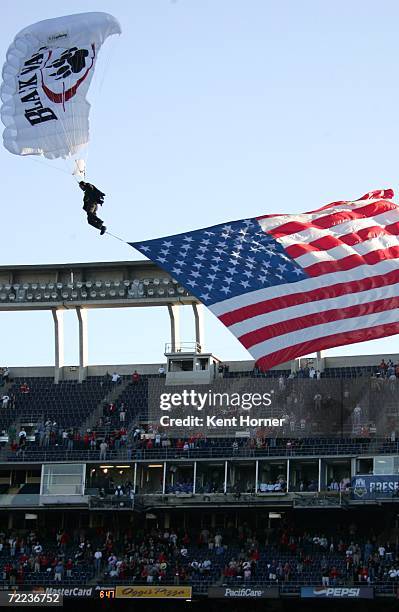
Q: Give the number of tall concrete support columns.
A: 4